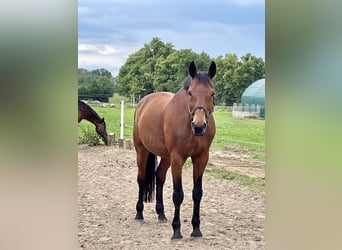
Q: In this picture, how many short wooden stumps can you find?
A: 3